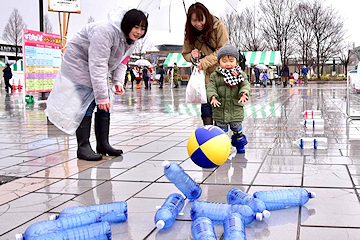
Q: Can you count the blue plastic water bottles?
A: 10